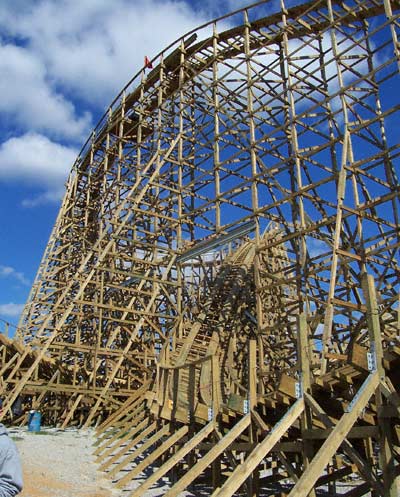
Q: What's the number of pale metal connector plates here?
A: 4